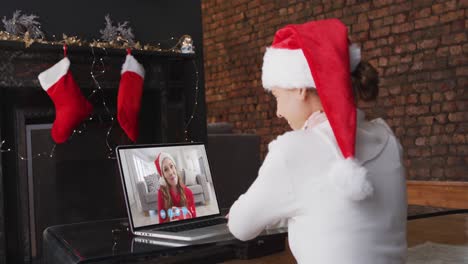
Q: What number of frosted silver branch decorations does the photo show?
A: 2